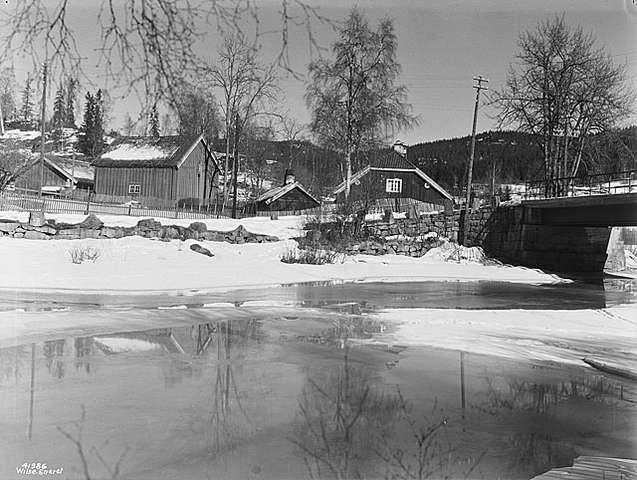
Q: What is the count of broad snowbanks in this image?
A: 2